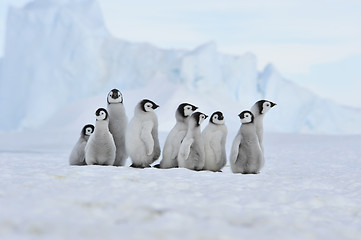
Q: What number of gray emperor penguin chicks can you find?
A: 9